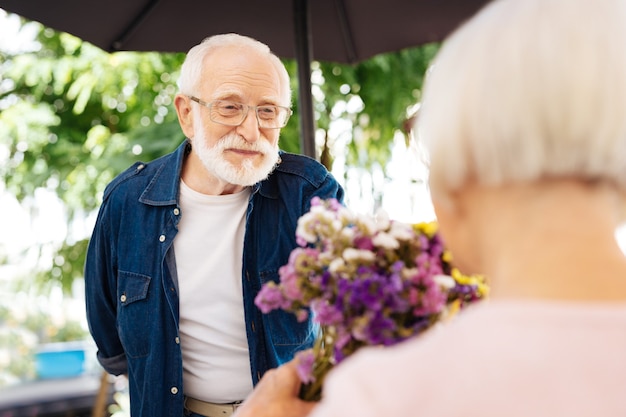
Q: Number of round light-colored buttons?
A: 6